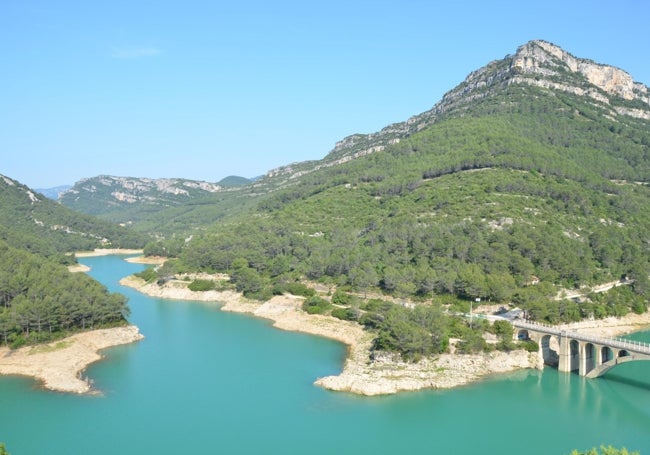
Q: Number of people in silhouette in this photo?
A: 0